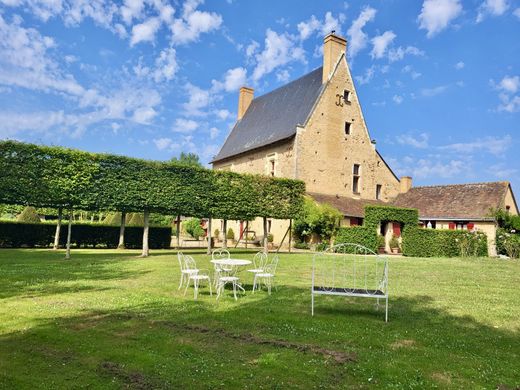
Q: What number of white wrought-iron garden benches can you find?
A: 1